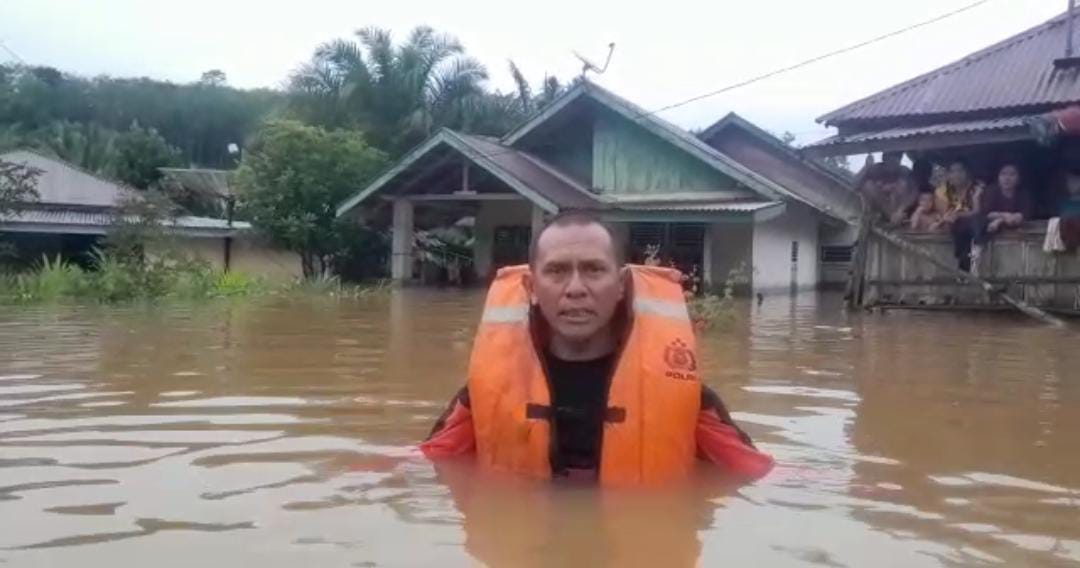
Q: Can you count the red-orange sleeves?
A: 2